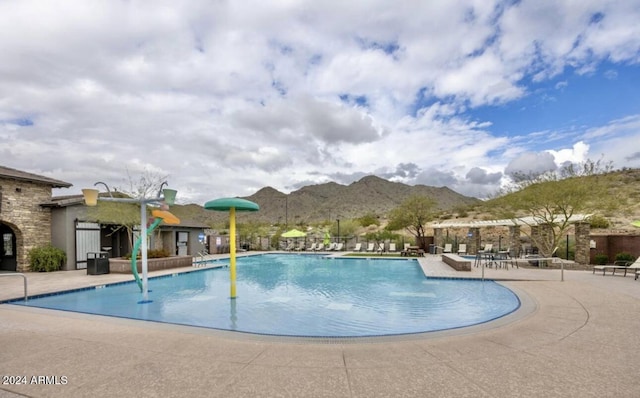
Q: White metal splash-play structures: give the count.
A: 1